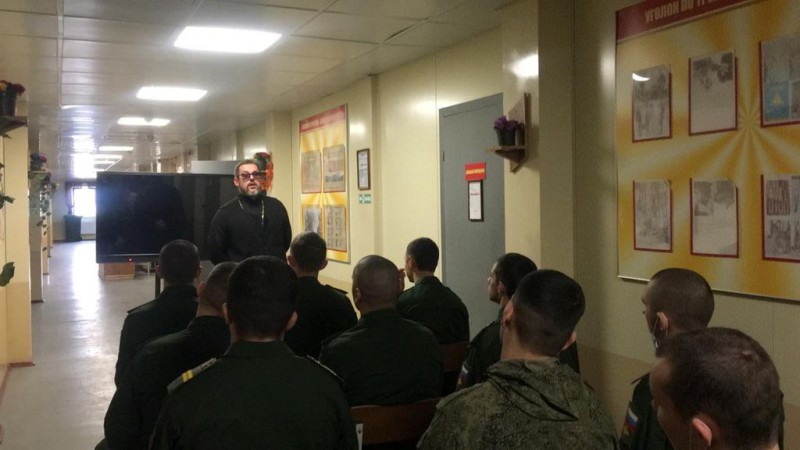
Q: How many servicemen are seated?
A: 10